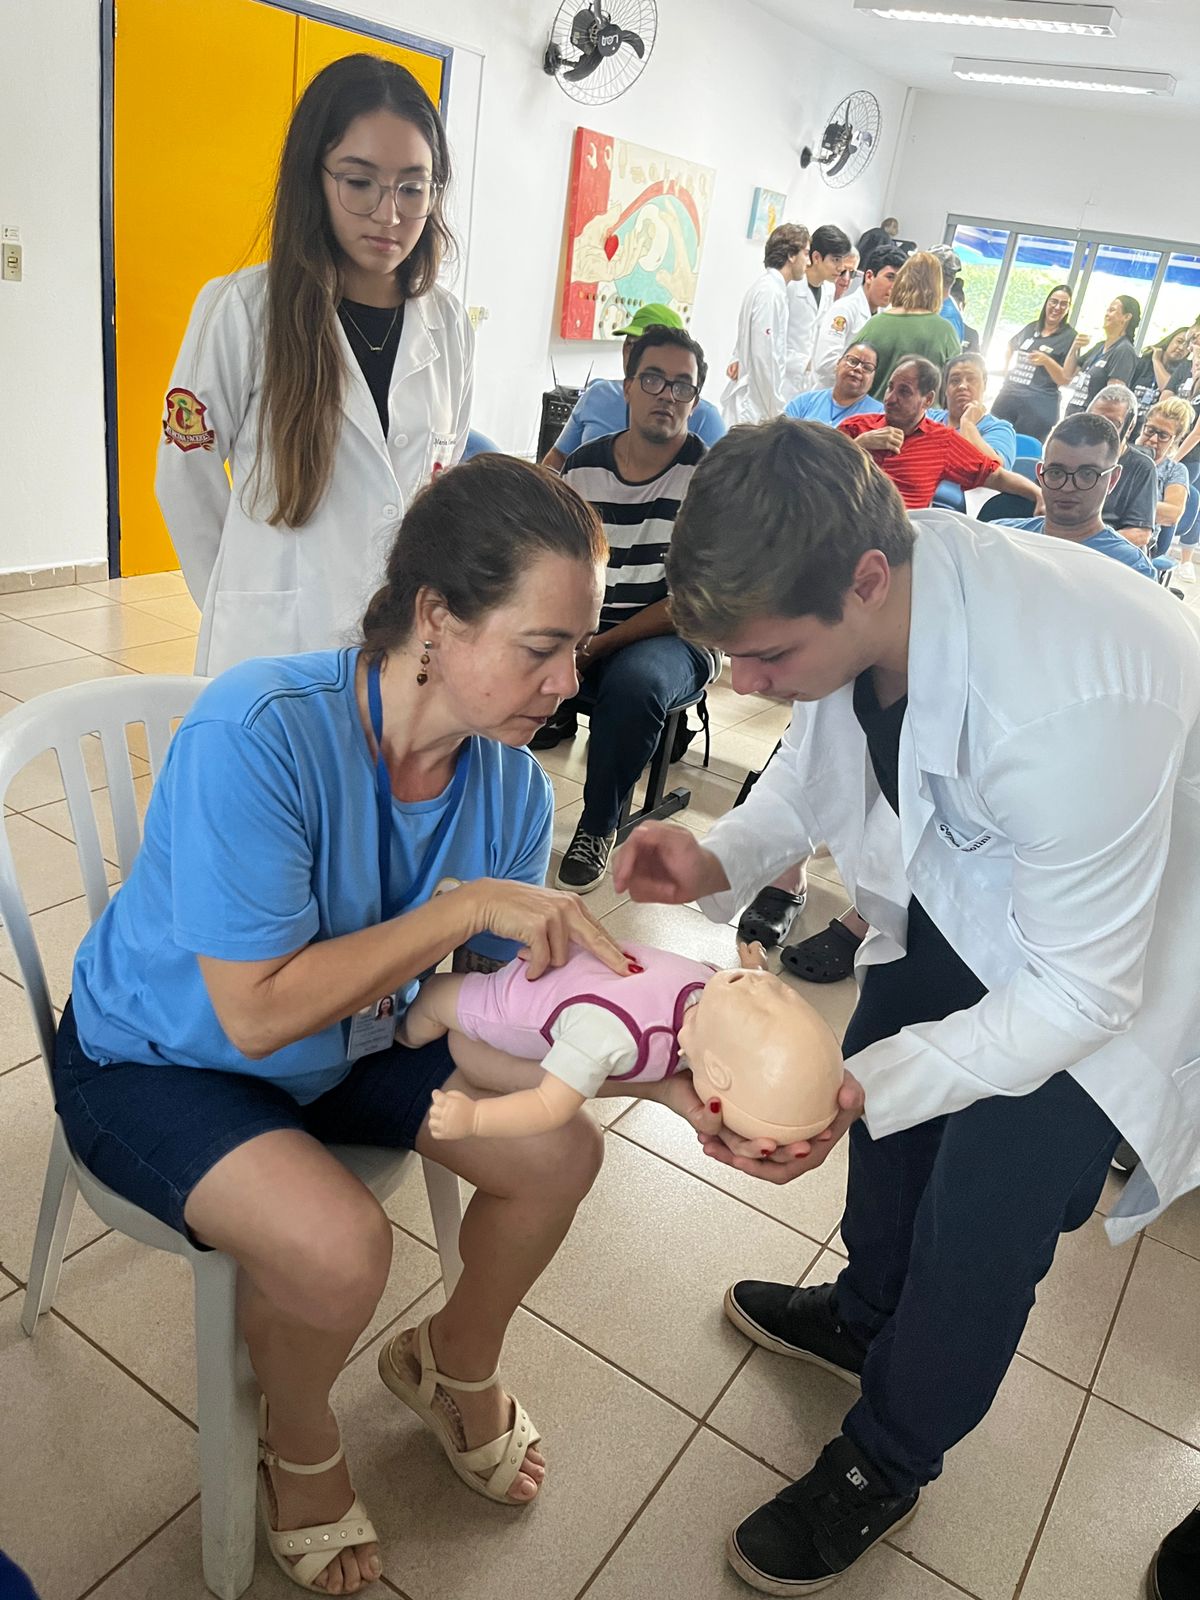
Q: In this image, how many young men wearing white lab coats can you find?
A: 4